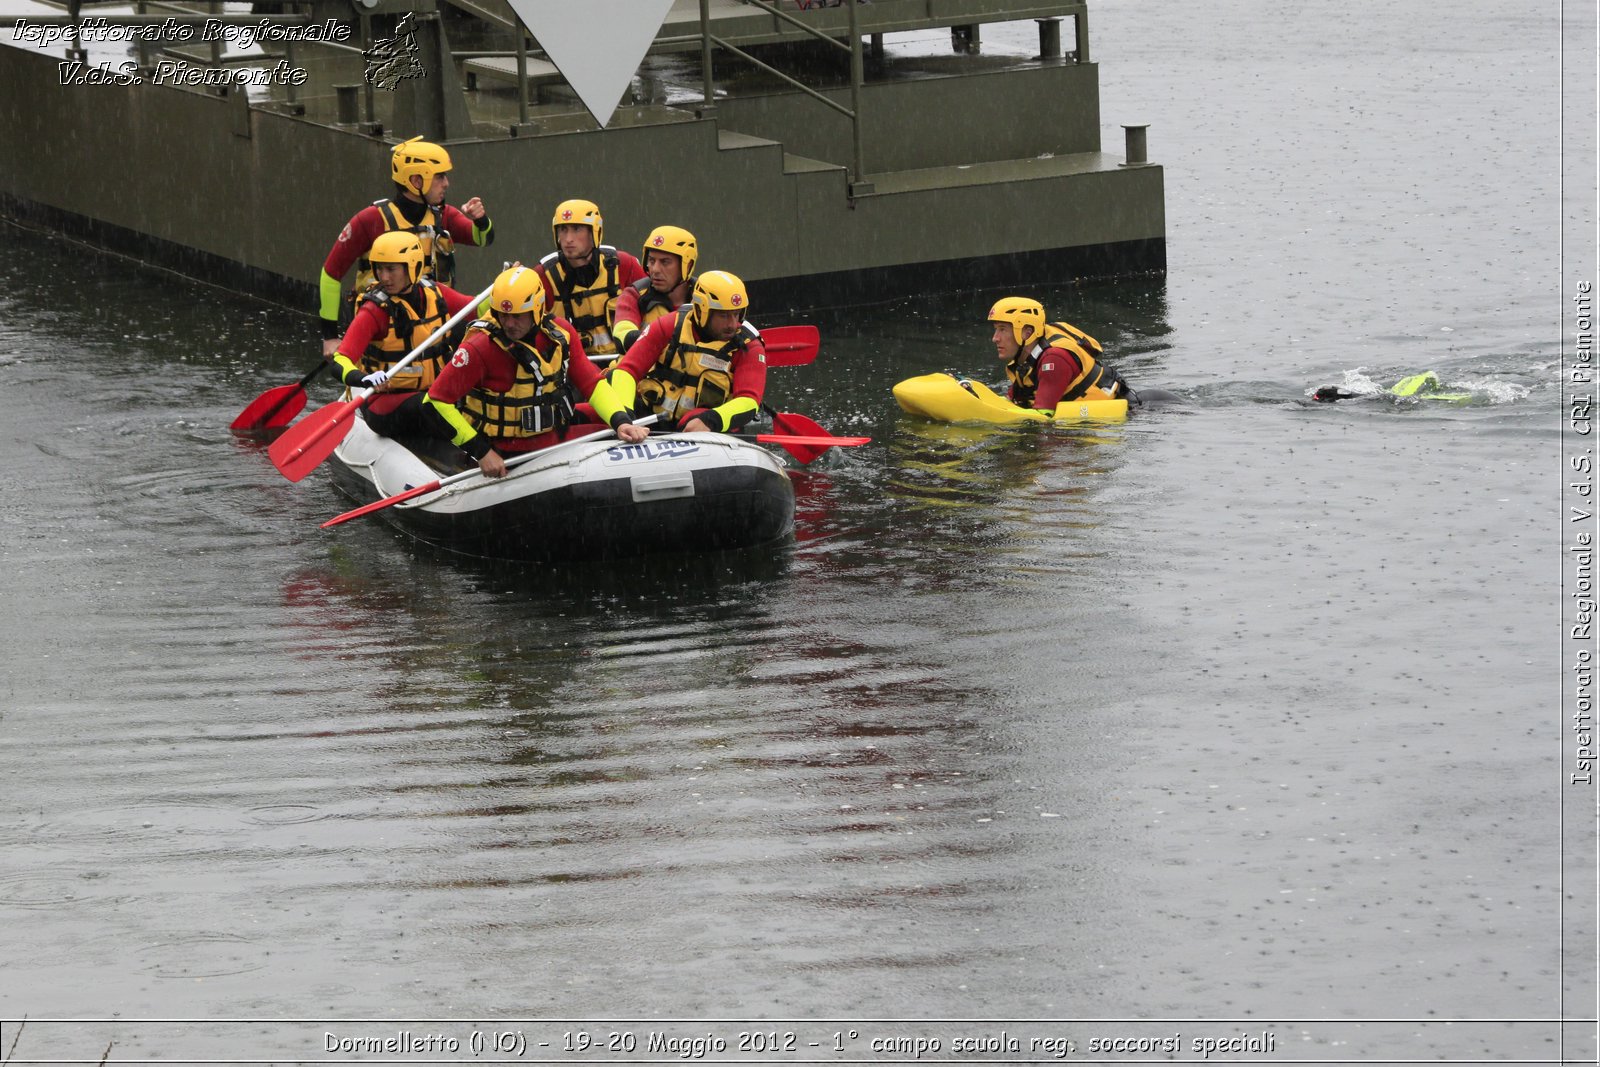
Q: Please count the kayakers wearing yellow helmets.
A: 7